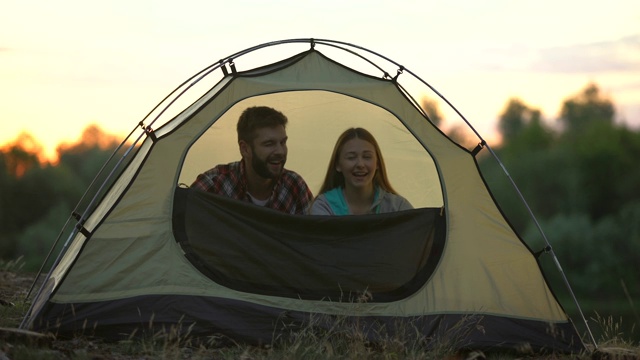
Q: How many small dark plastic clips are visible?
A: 11